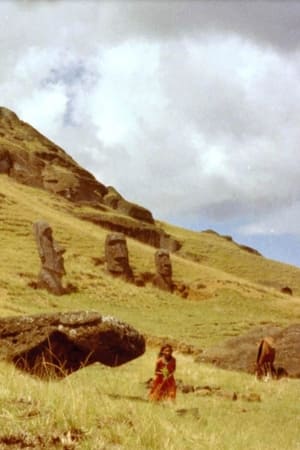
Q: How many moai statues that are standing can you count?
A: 3